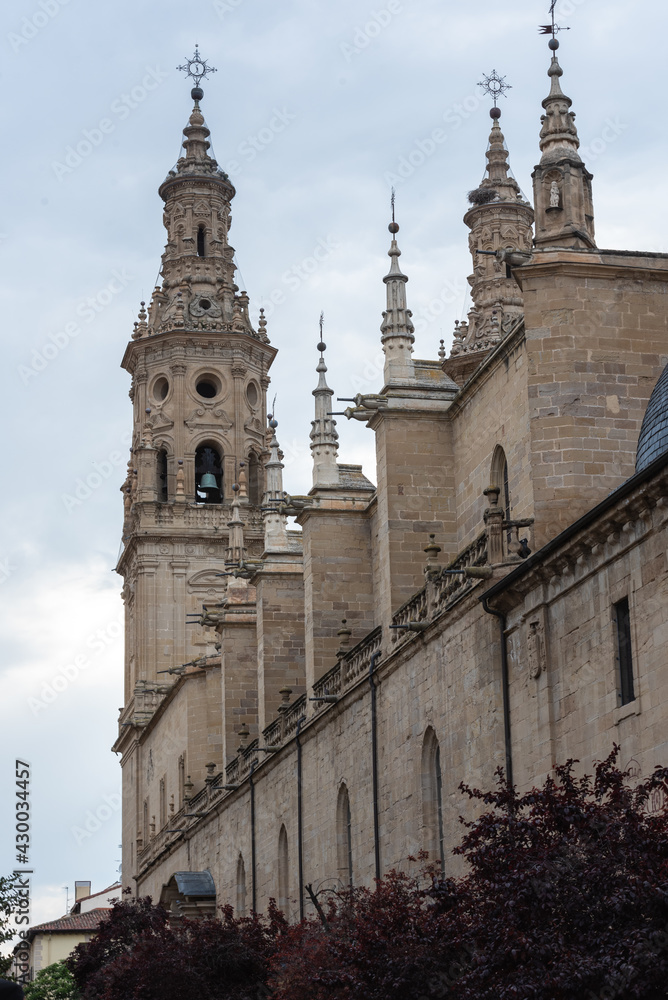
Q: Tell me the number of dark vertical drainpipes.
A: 4